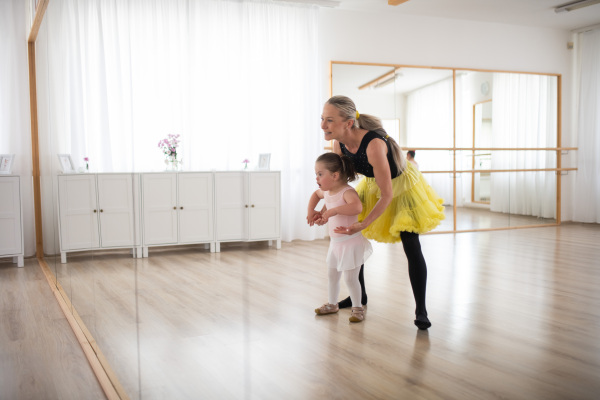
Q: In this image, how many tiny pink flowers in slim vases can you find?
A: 2